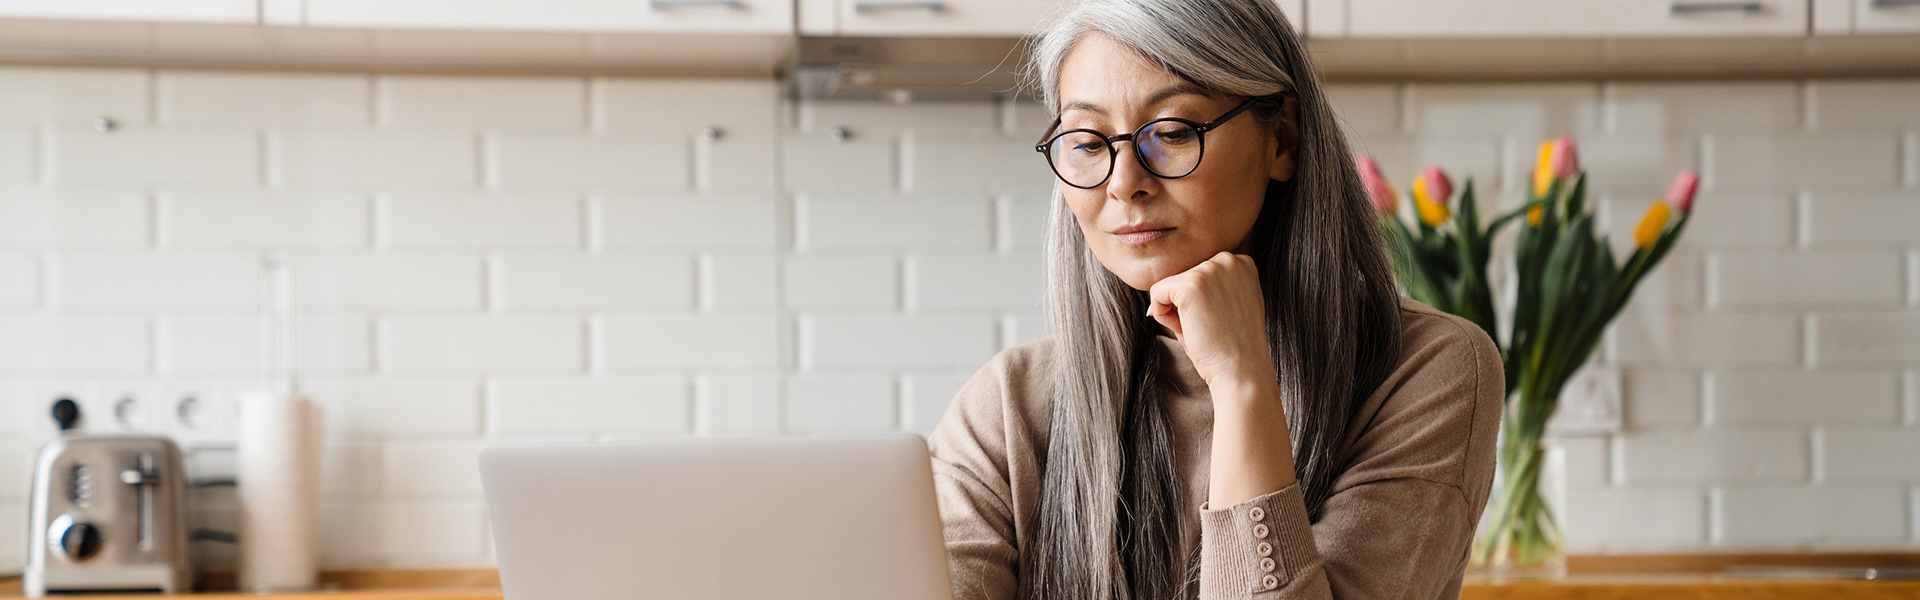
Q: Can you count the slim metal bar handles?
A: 4